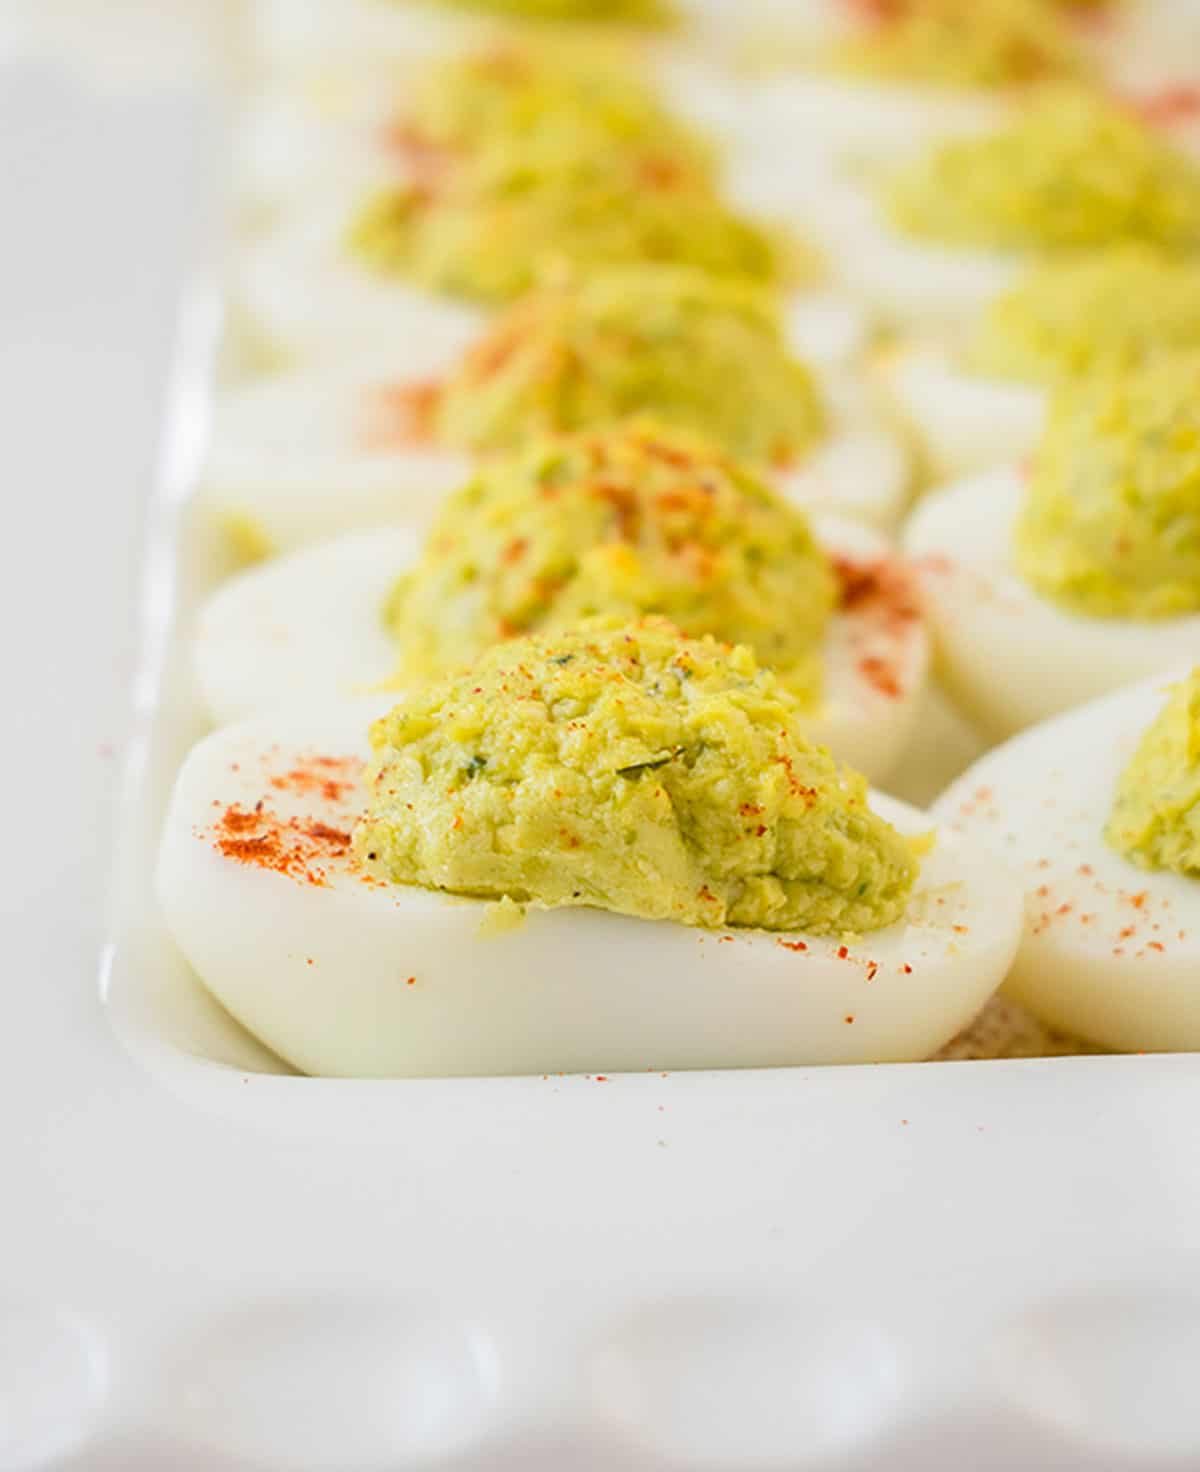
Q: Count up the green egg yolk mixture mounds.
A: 11